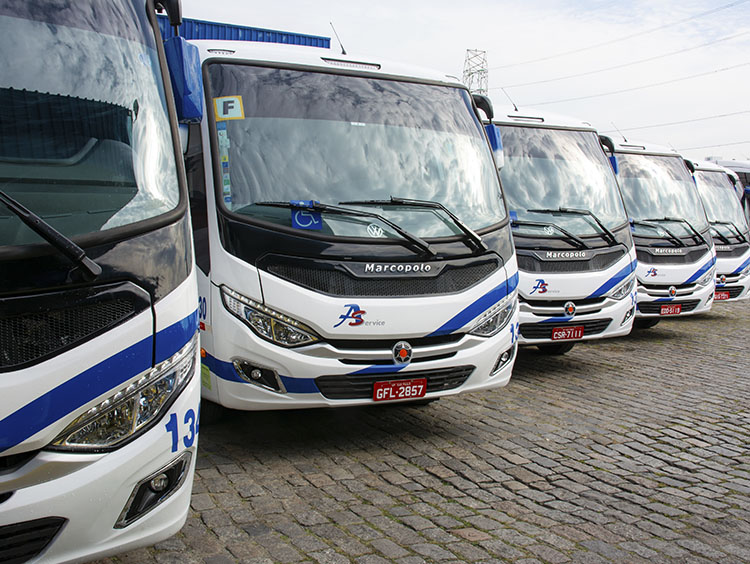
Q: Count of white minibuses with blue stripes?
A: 5